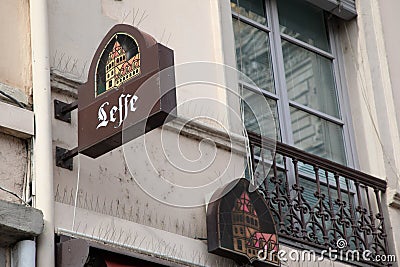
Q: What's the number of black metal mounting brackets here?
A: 2